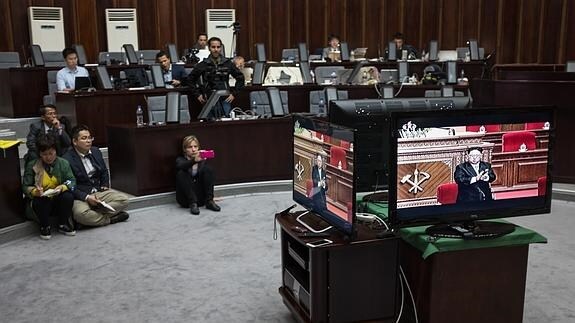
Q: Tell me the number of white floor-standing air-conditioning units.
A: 3